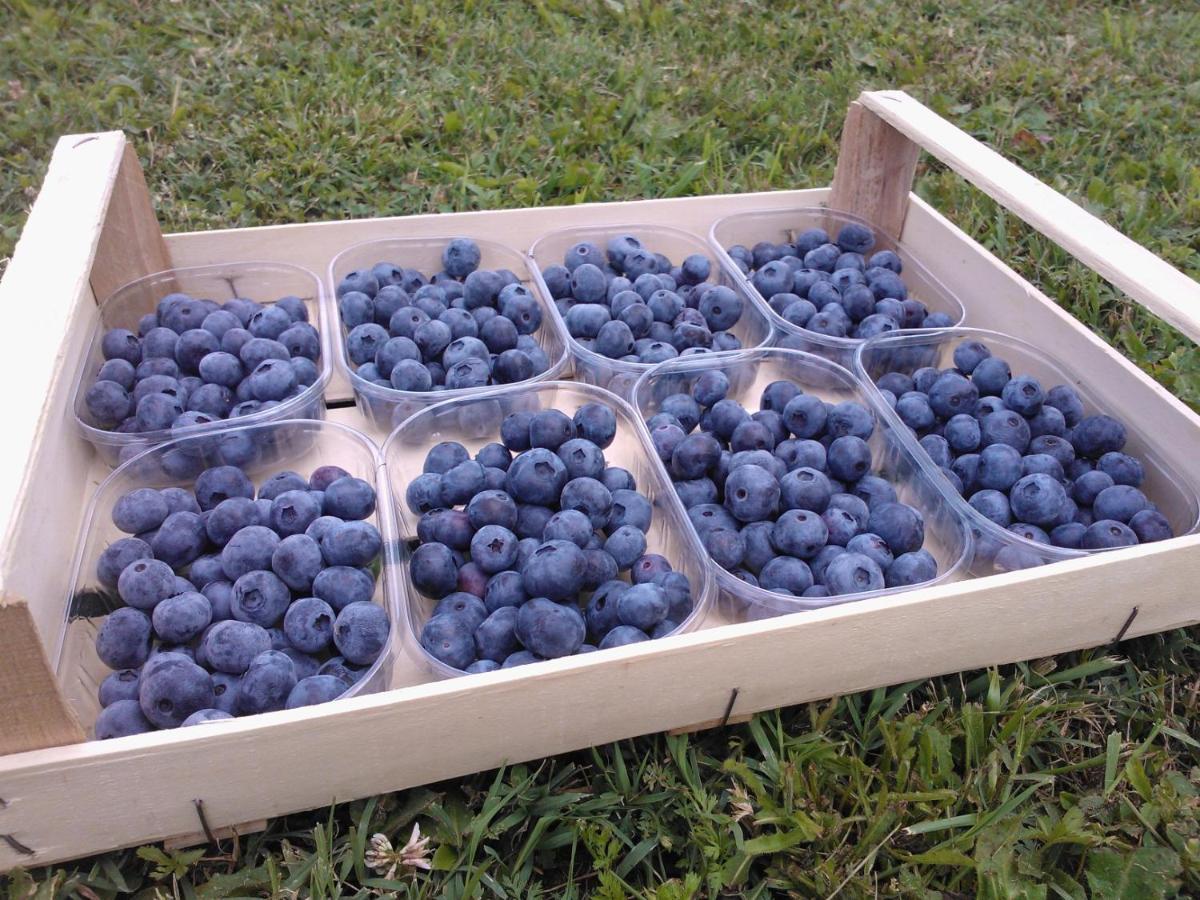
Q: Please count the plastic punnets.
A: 8